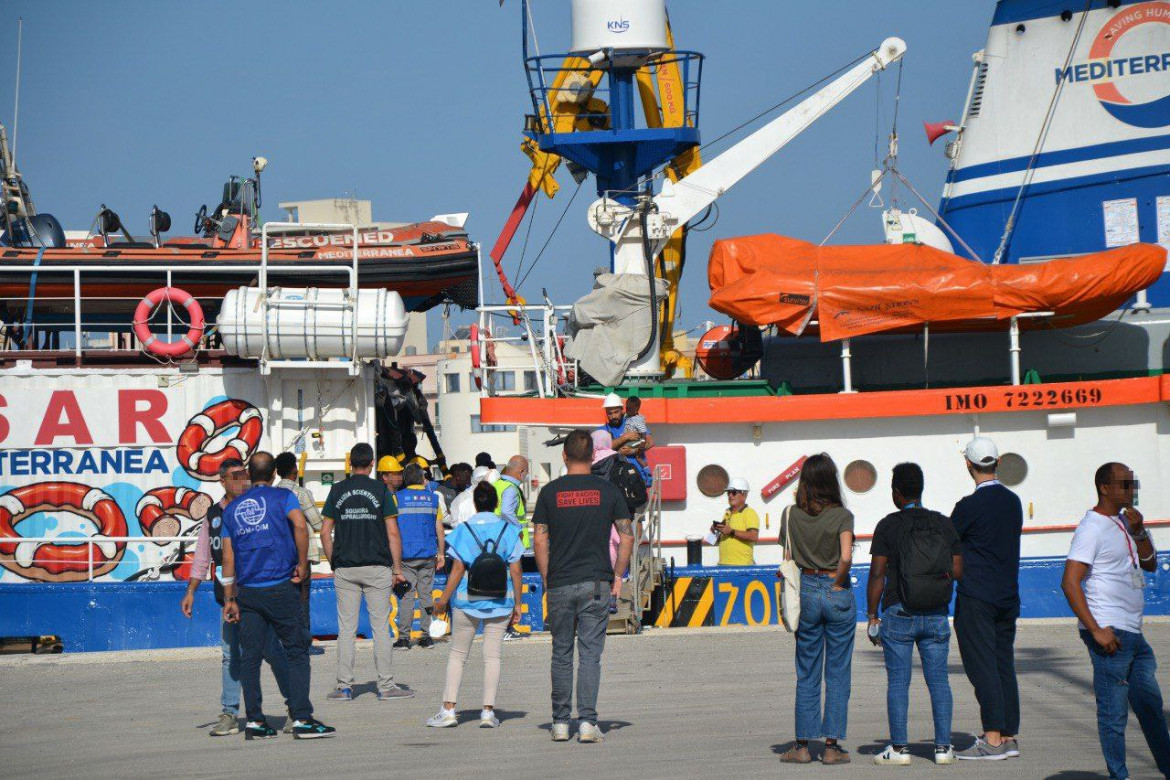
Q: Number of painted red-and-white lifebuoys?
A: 3